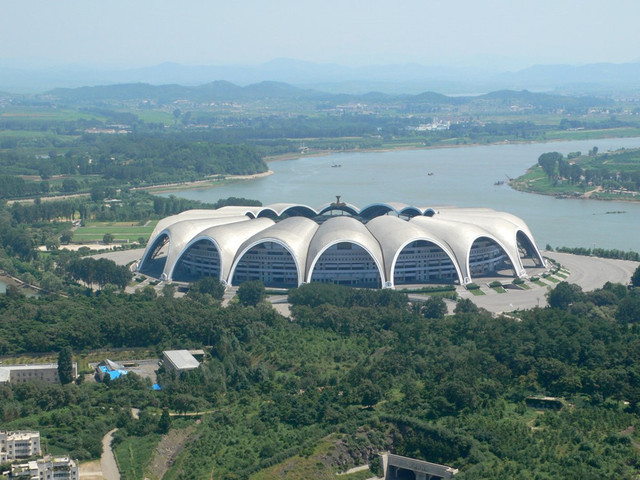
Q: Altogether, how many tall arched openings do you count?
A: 7